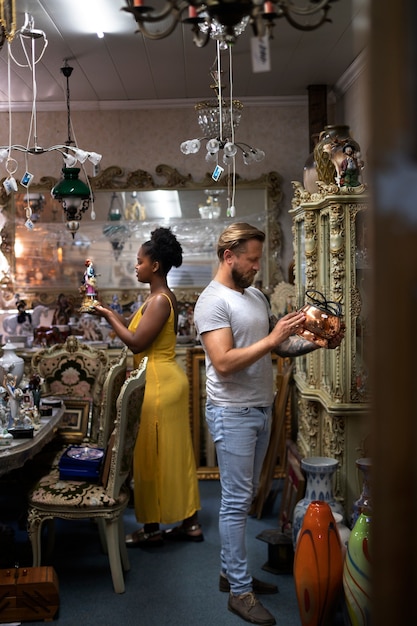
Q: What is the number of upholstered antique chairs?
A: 3